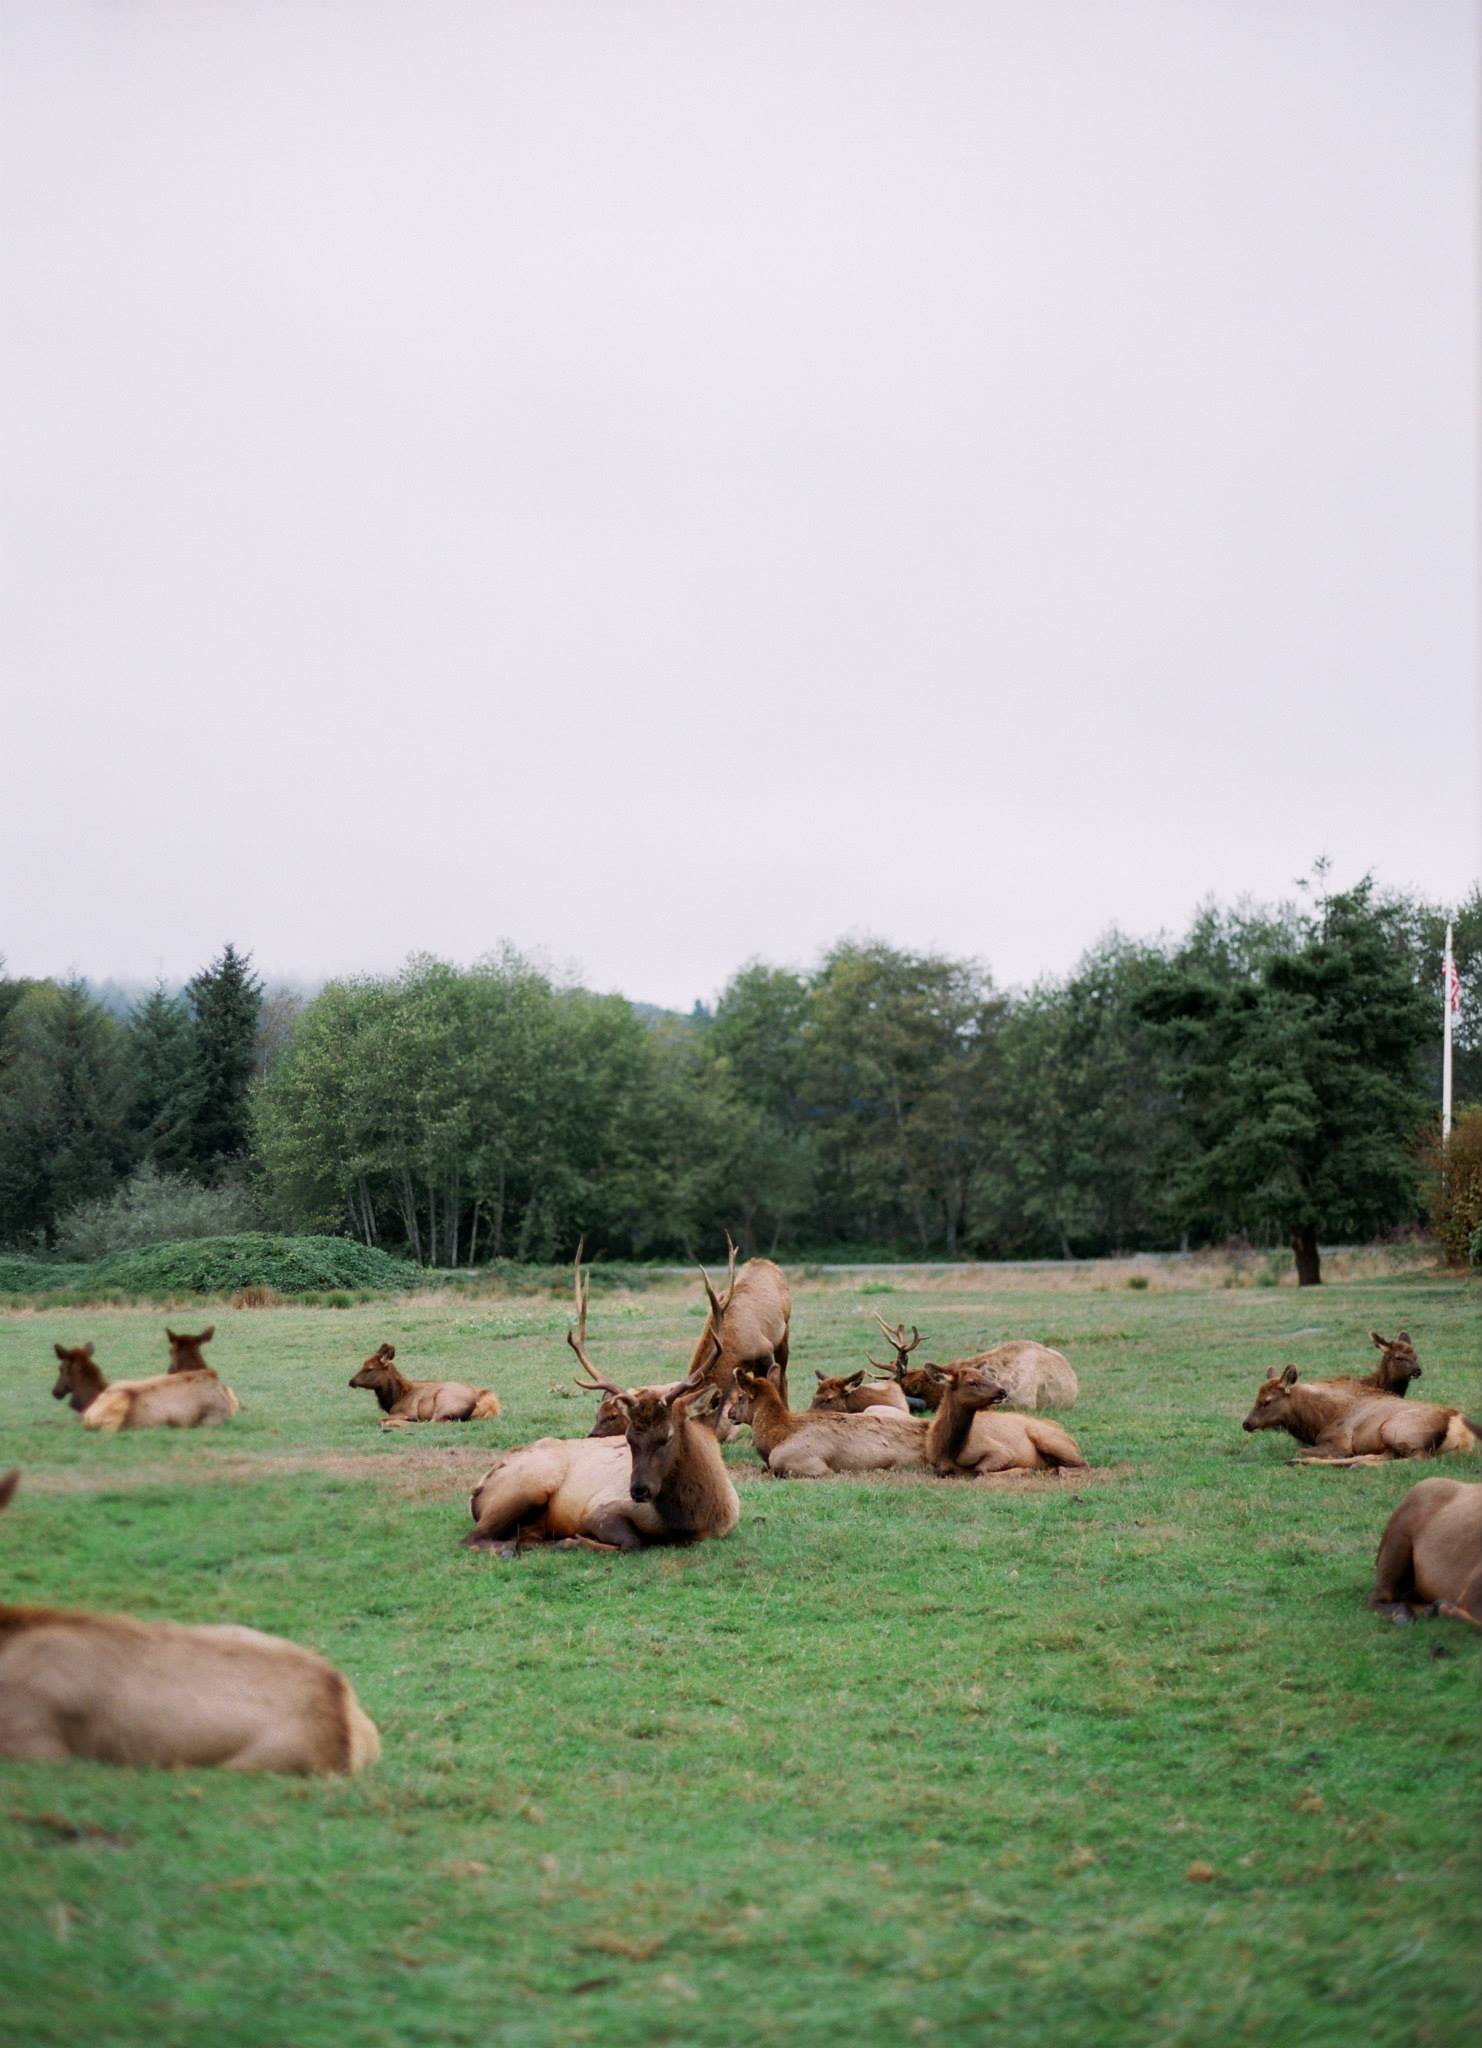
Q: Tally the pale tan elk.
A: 14